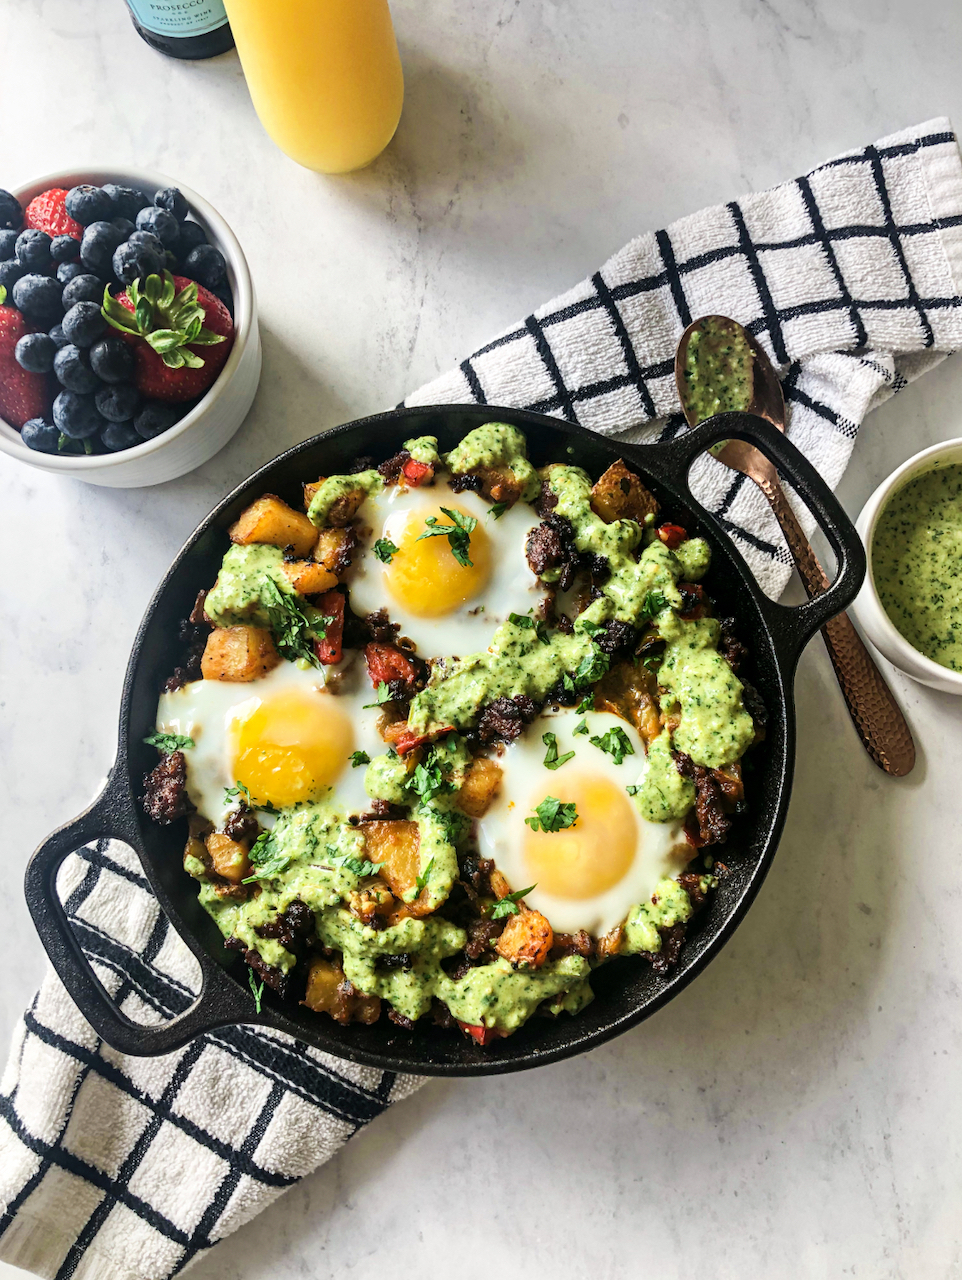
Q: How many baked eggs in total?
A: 3